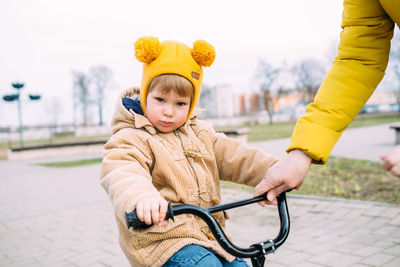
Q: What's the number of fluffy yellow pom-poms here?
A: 2